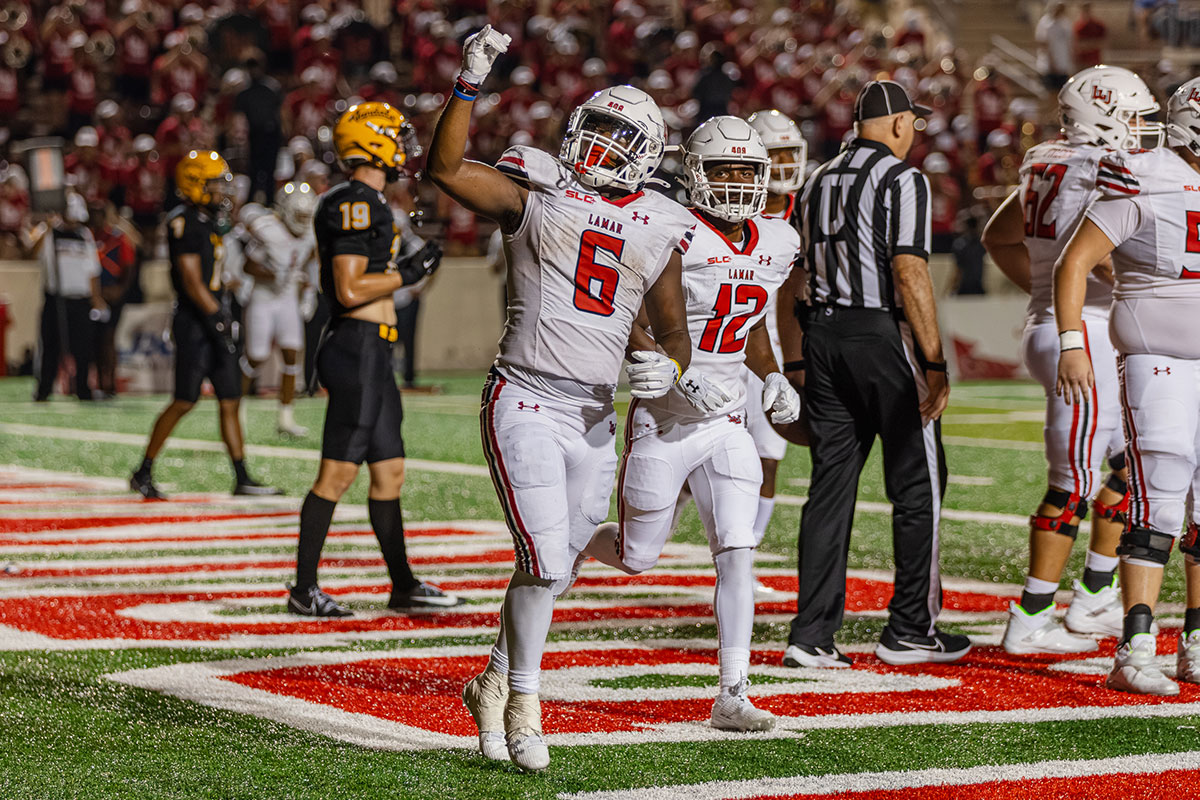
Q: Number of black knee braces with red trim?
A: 4